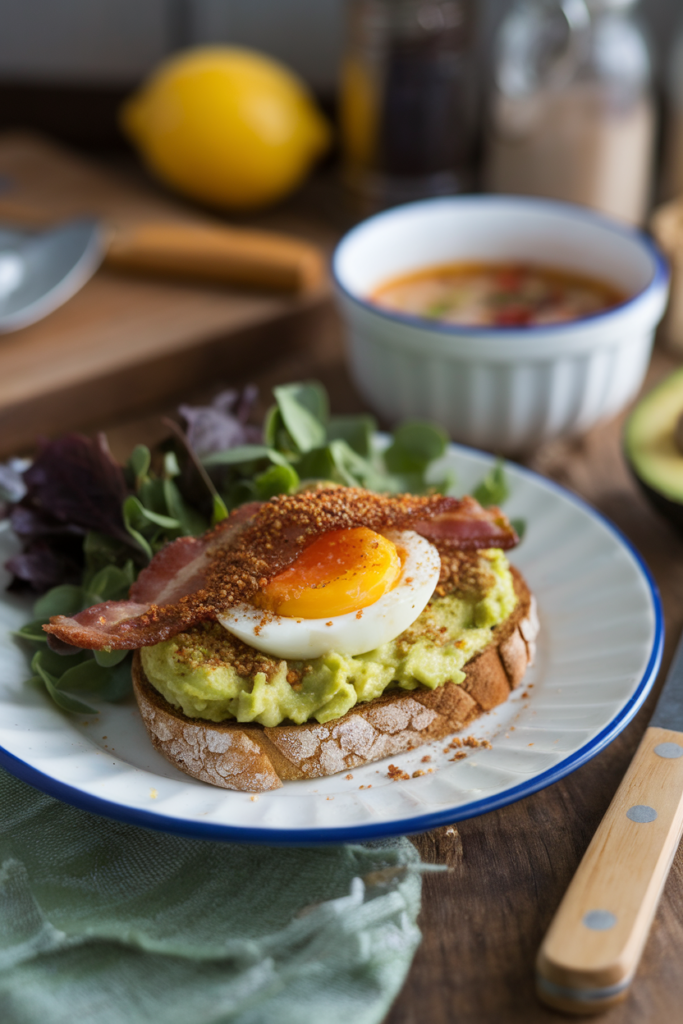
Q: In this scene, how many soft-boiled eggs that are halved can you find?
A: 1